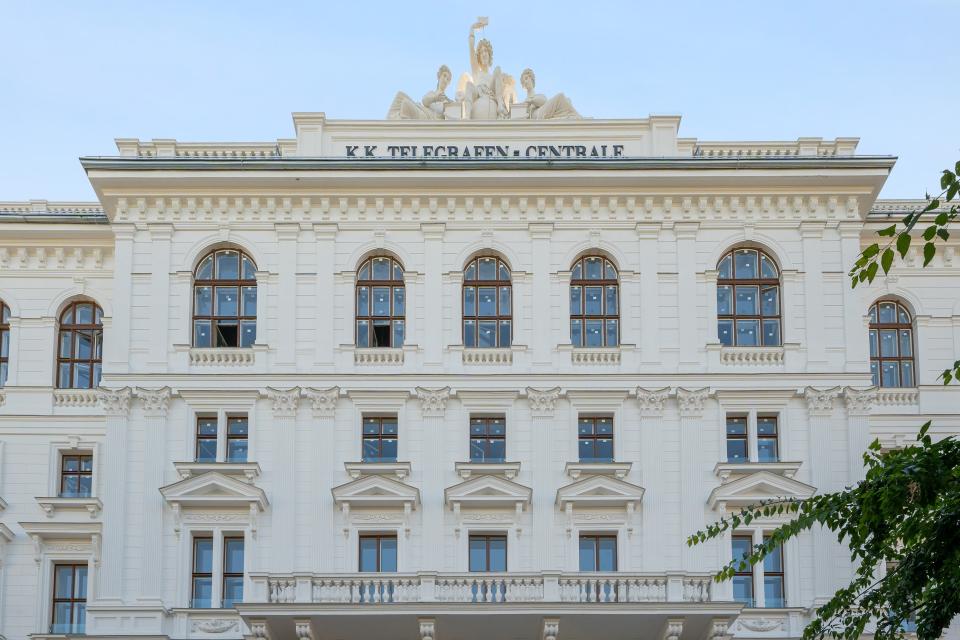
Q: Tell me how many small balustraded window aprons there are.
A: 7